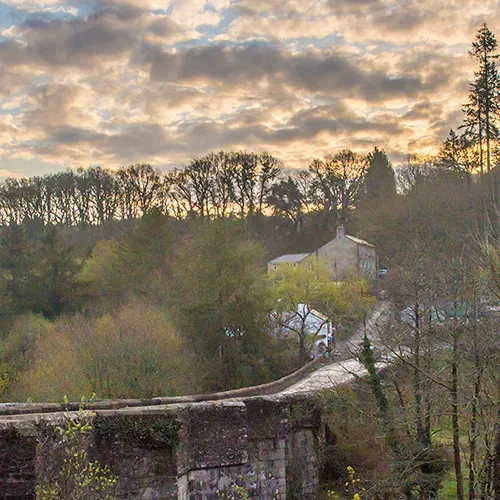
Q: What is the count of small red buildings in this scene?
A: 0